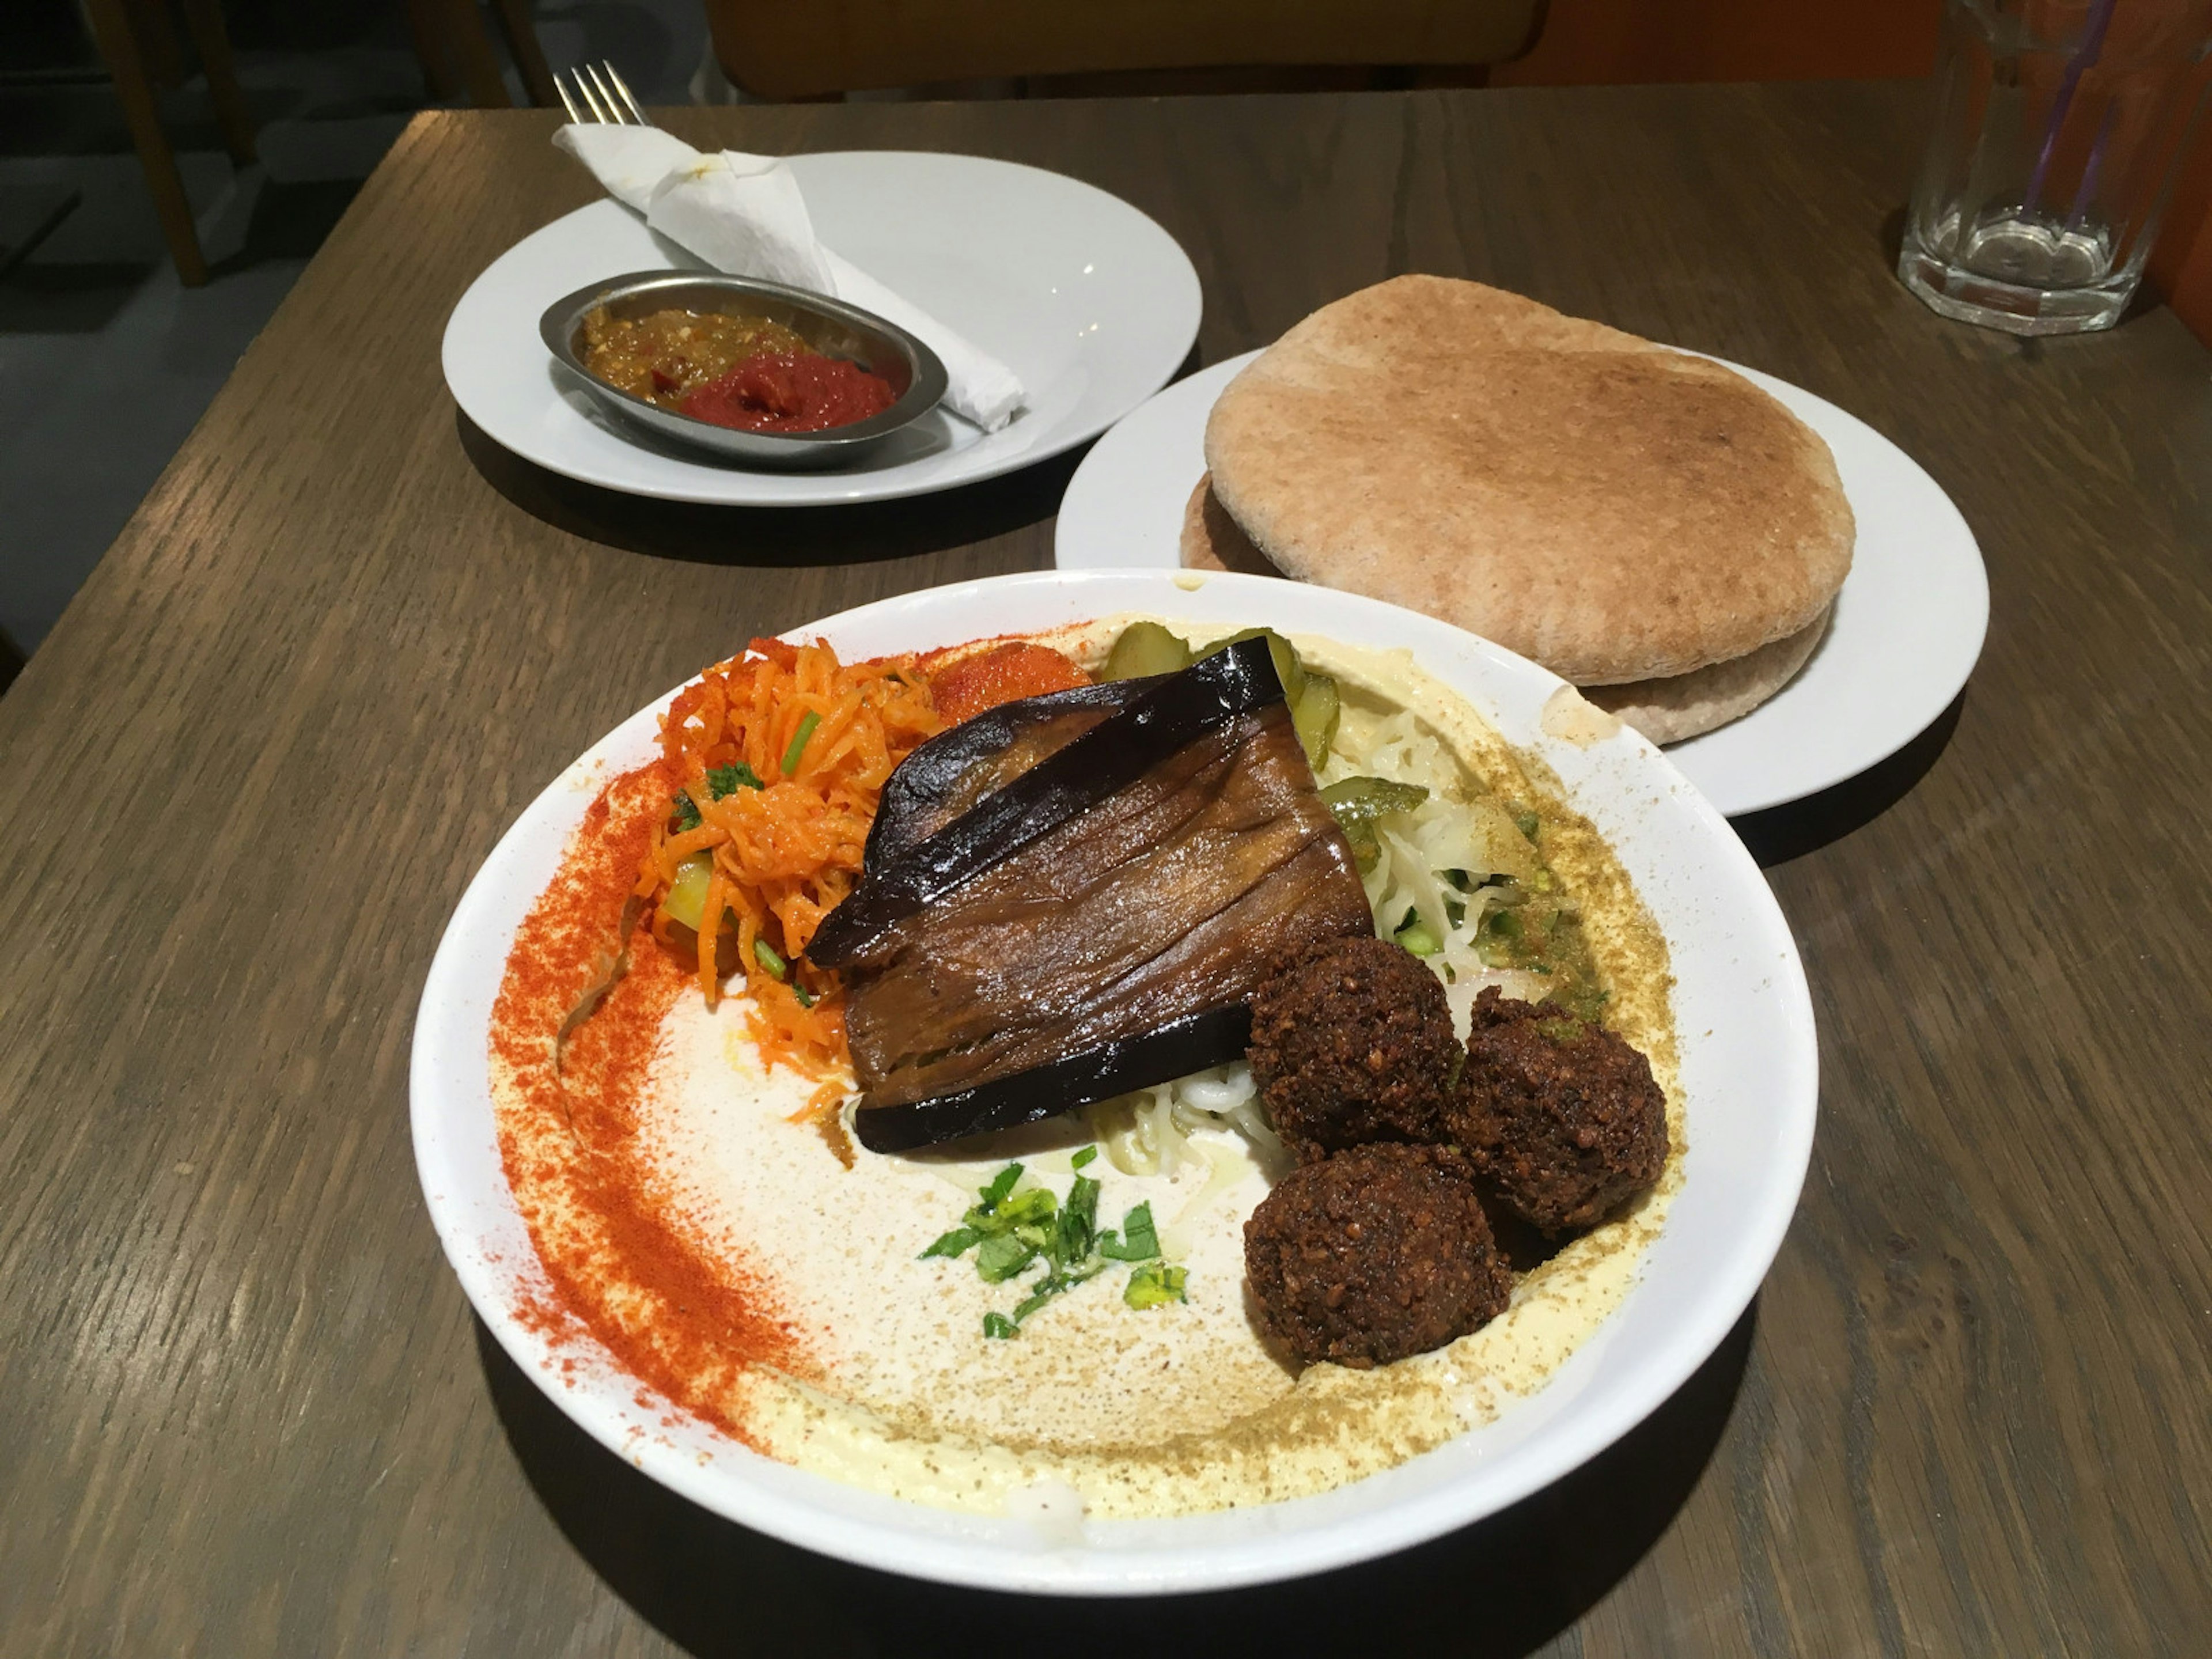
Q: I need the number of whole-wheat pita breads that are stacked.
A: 2